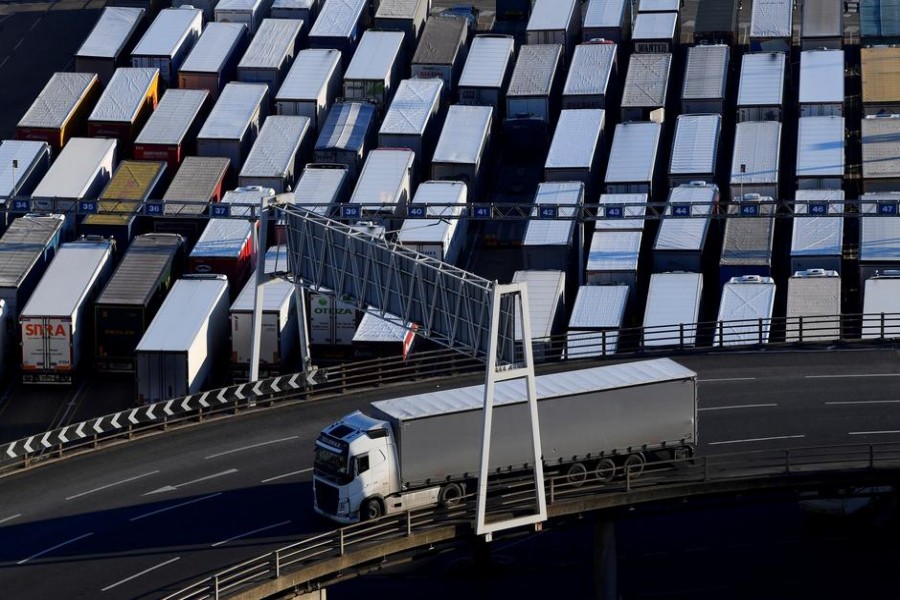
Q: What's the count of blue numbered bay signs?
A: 13